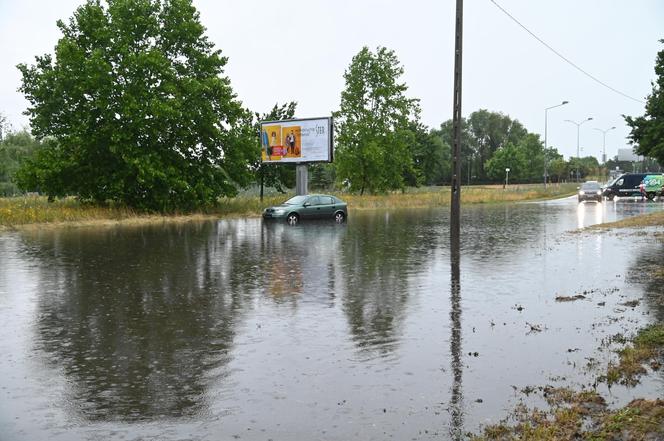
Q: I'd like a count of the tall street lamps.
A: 3